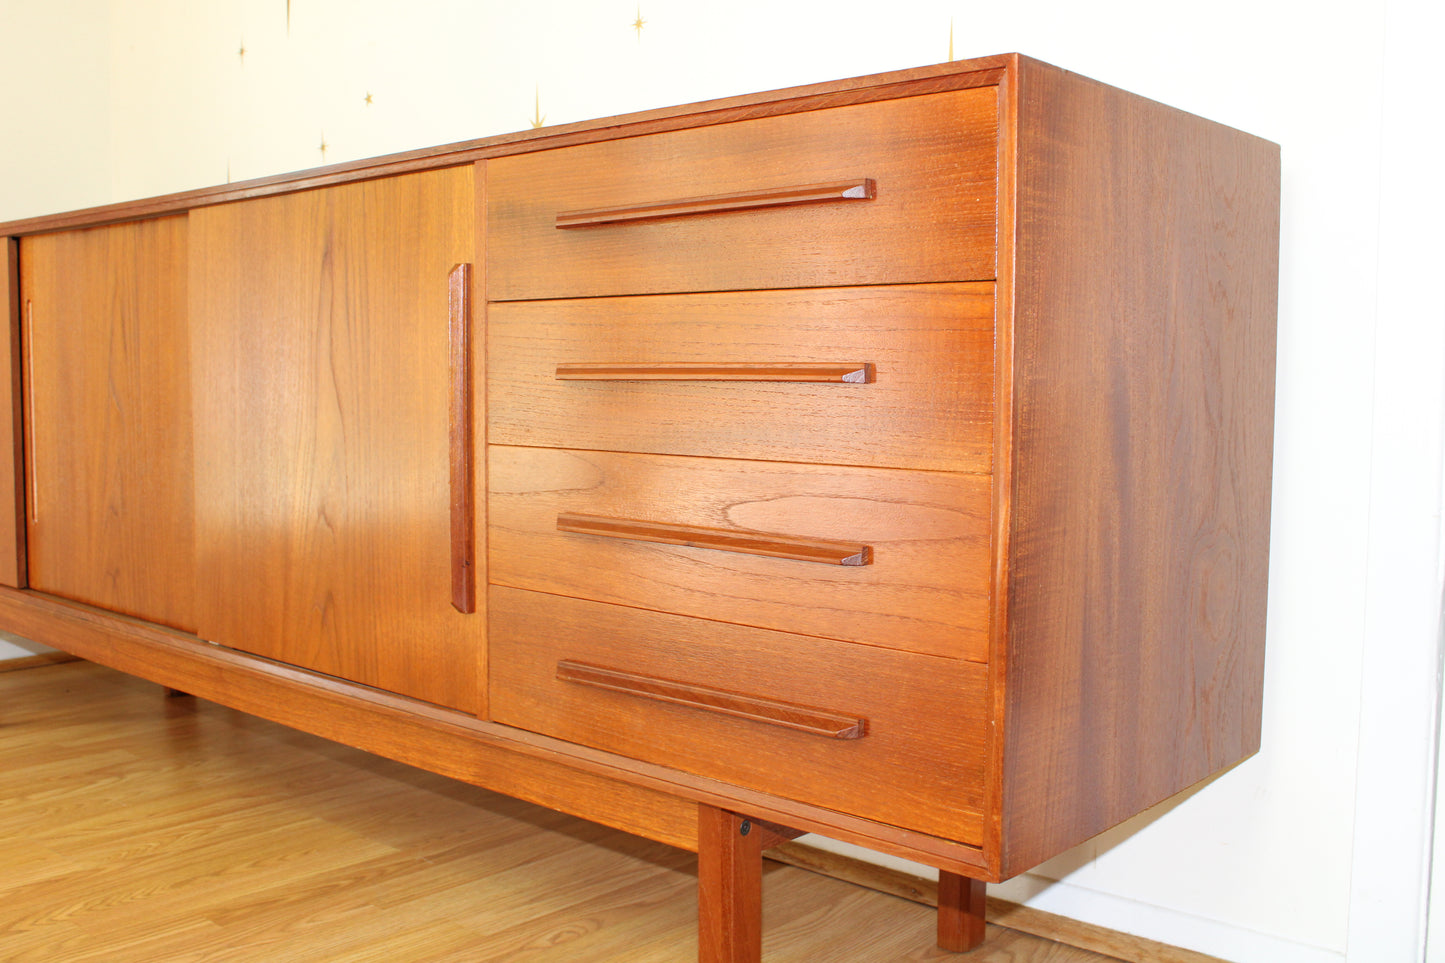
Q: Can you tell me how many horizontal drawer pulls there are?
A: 4